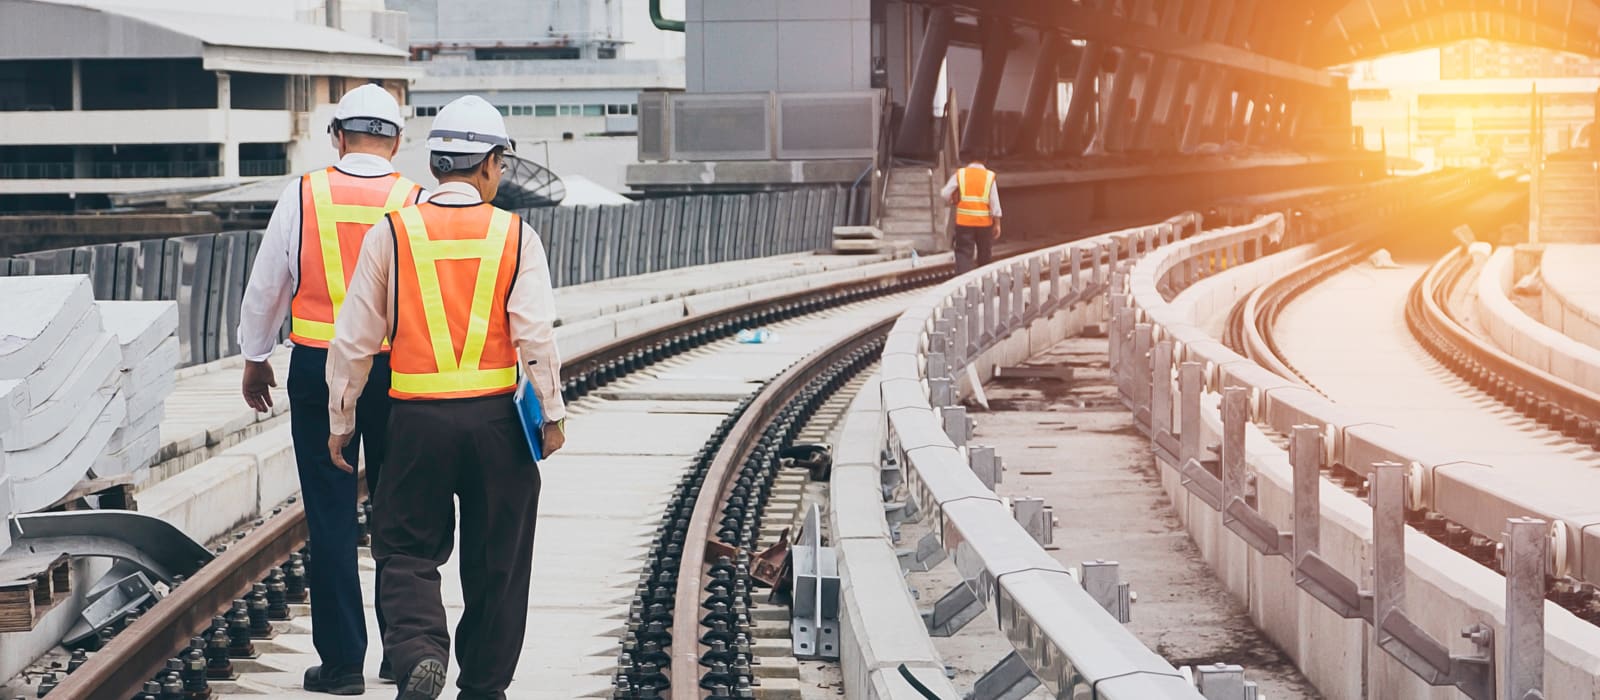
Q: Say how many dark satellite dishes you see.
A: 1